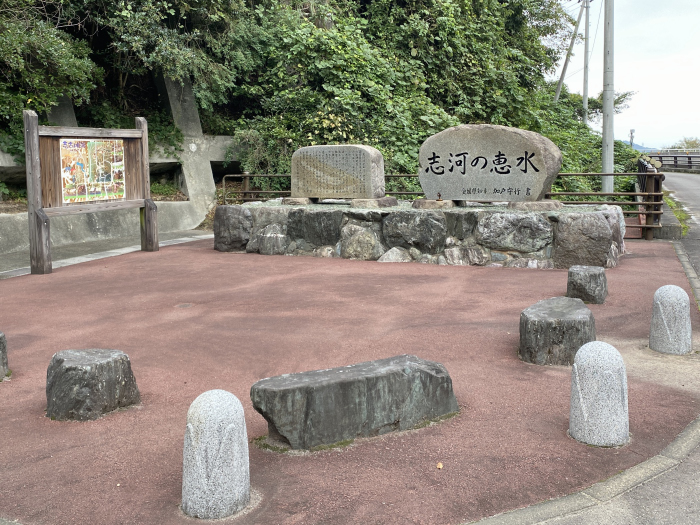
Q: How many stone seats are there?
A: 5